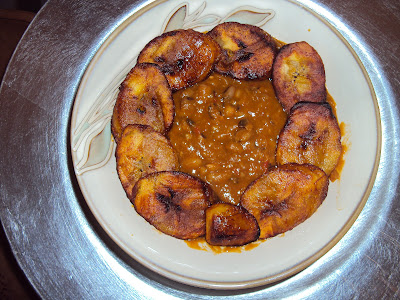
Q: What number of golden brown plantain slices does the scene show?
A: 9